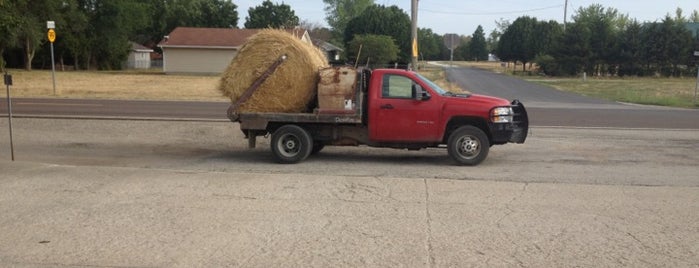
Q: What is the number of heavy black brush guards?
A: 1